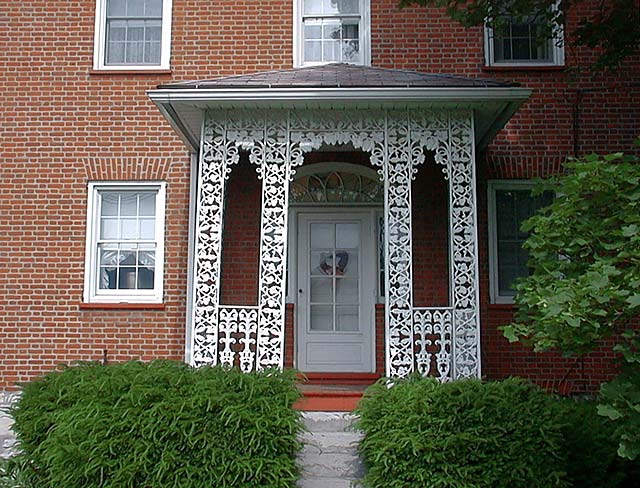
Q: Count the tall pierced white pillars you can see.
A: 4